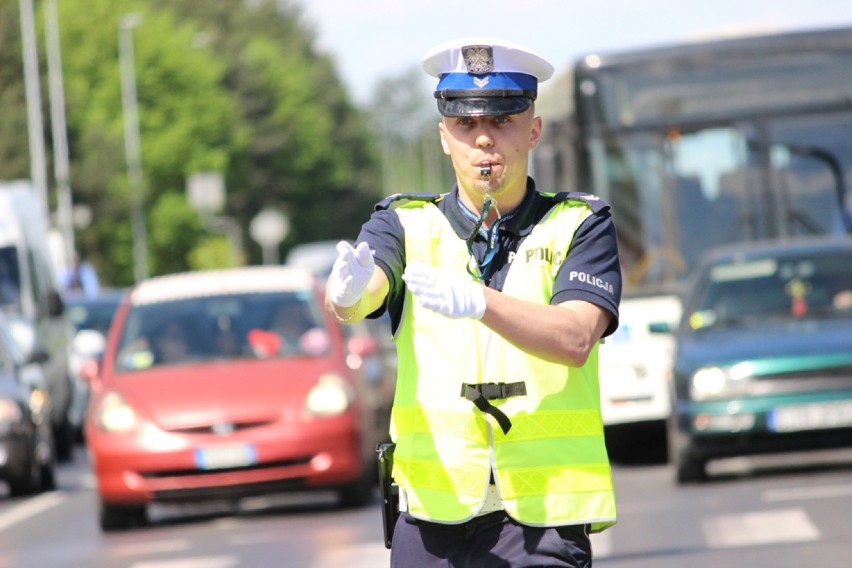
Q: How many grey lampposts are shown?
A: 3